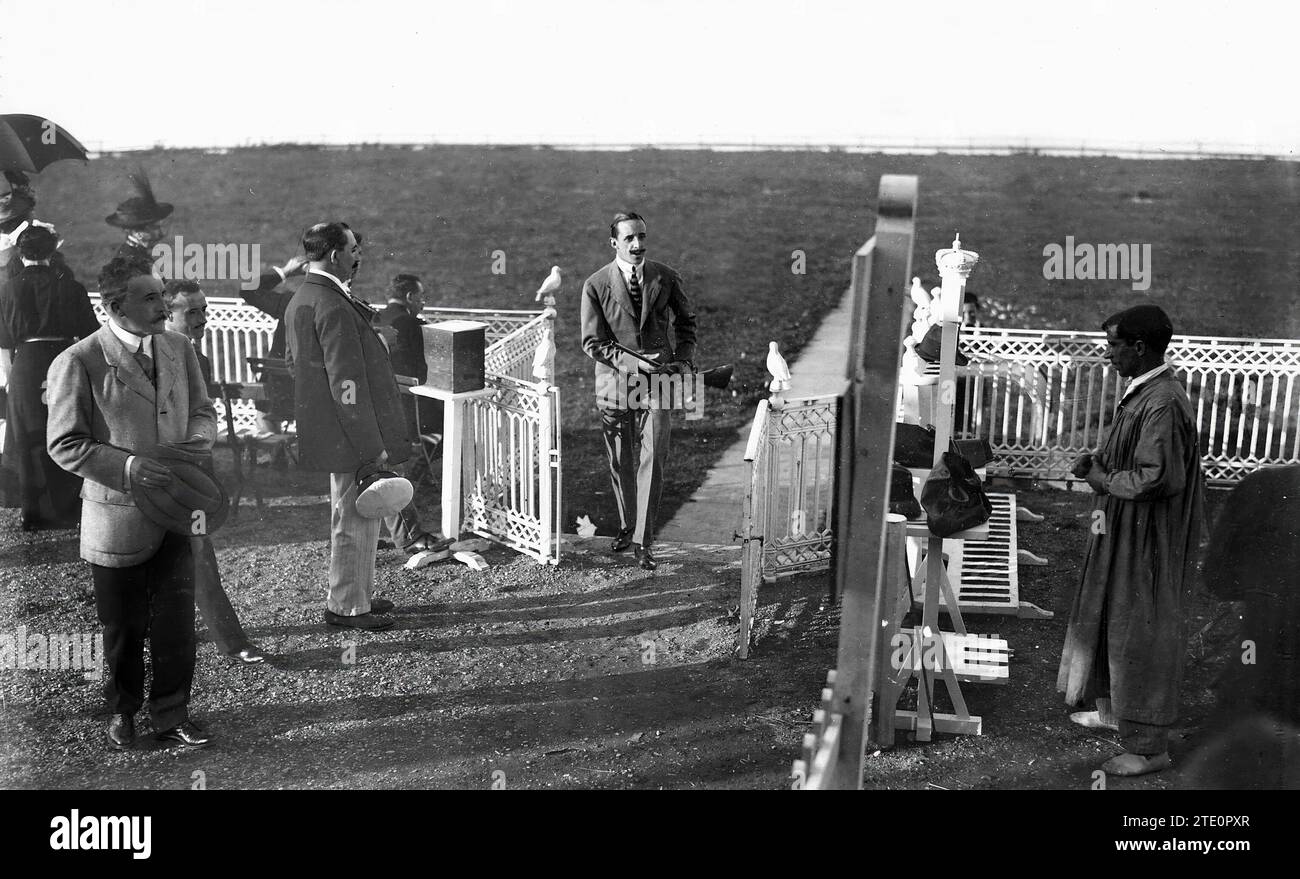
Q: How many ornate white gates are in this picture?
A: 2